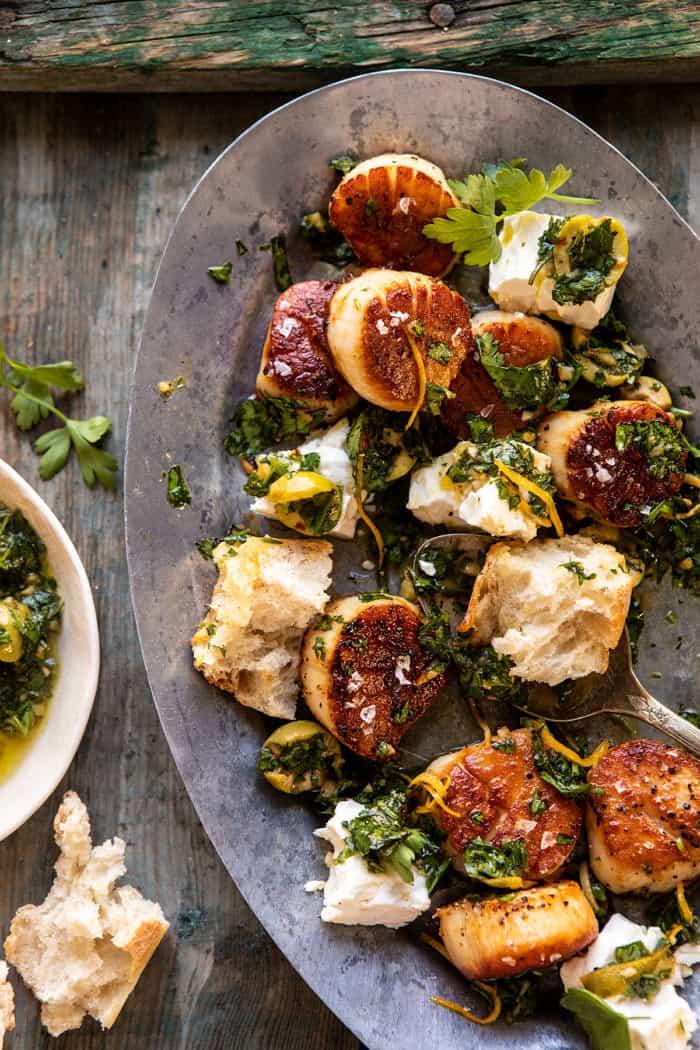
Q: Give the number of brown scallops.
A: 9